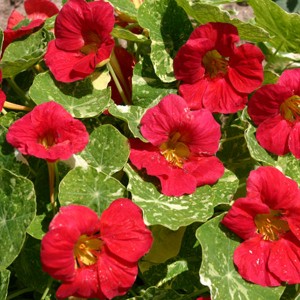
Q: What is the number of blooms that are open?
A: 7